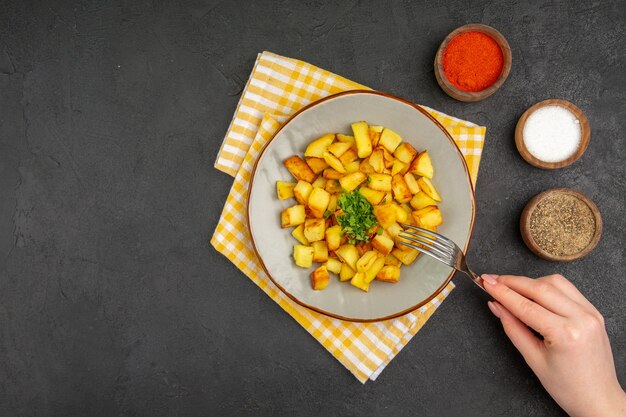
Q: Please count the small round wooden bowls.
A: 3